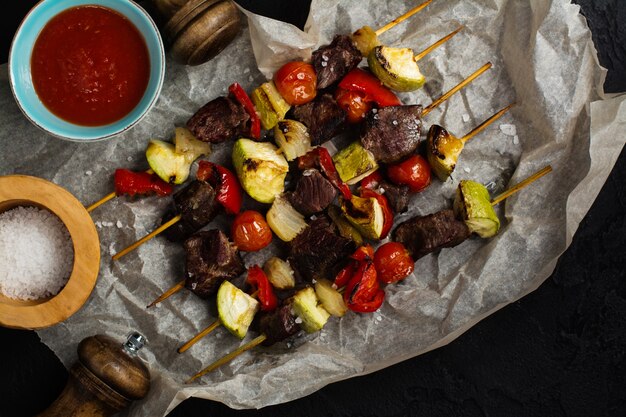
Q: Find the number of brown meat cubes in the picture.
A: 11